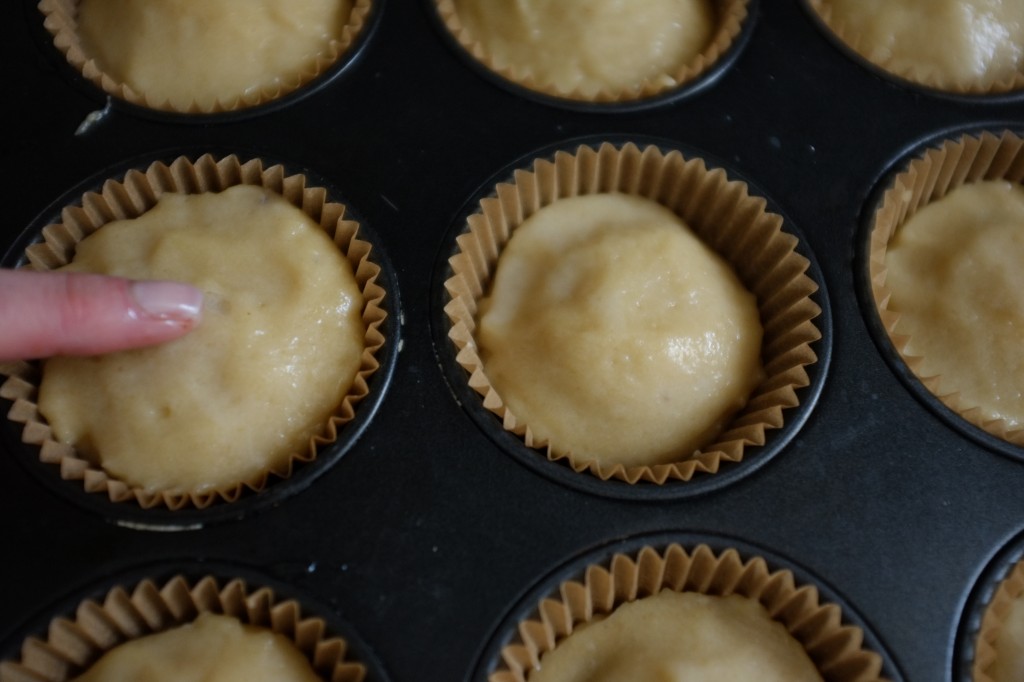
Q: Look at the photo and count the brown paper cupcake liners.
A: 9